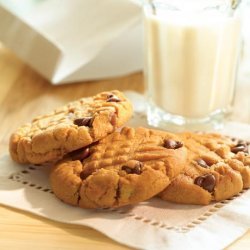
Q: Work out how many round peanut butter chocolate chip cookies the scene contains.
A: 3